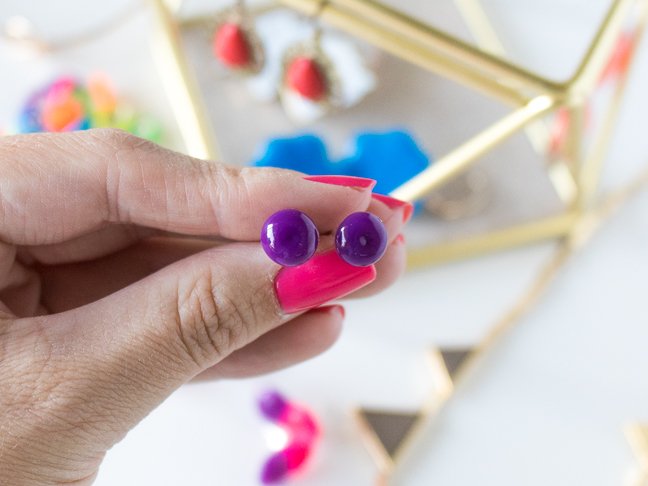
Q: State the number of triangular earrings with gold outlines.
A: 2